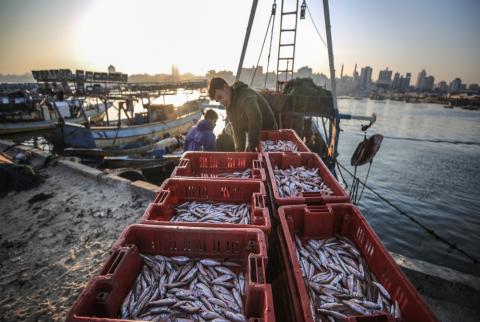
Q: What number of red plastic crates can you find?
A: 6